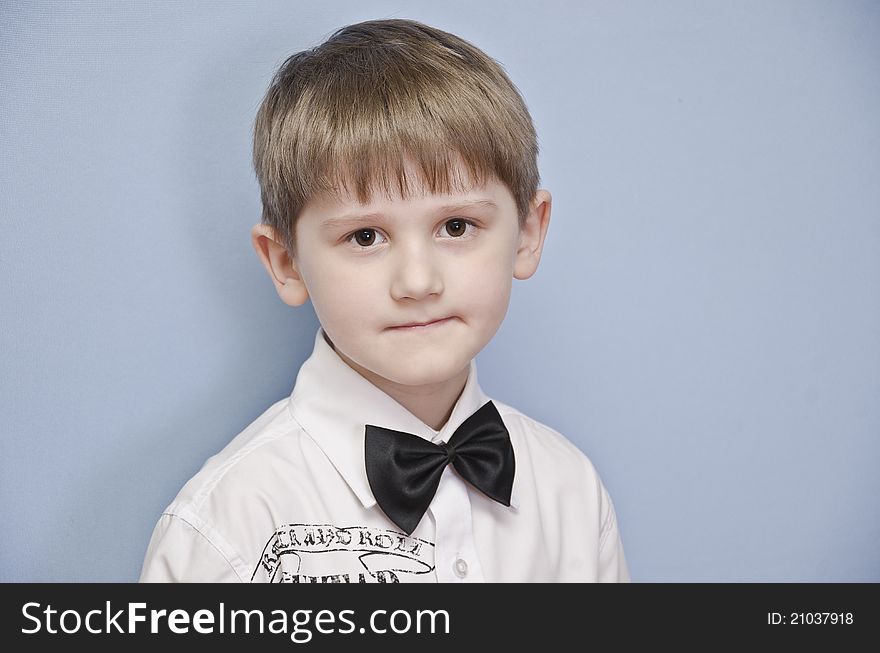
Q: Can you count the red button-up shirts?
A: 0